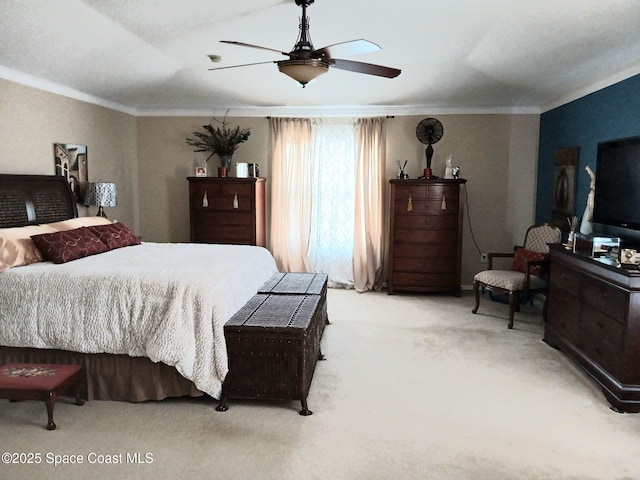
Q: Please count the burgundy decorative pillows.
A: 2